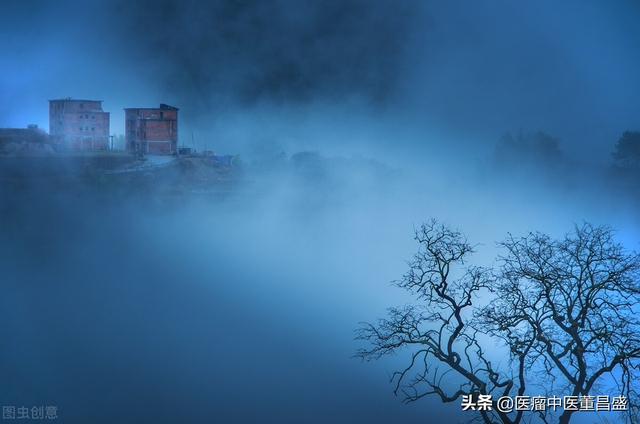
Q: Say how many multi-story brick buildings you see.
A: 2